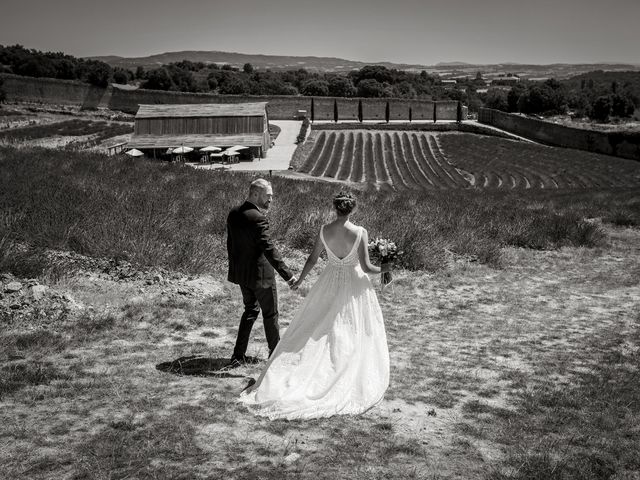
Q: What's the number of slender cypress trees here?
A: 7